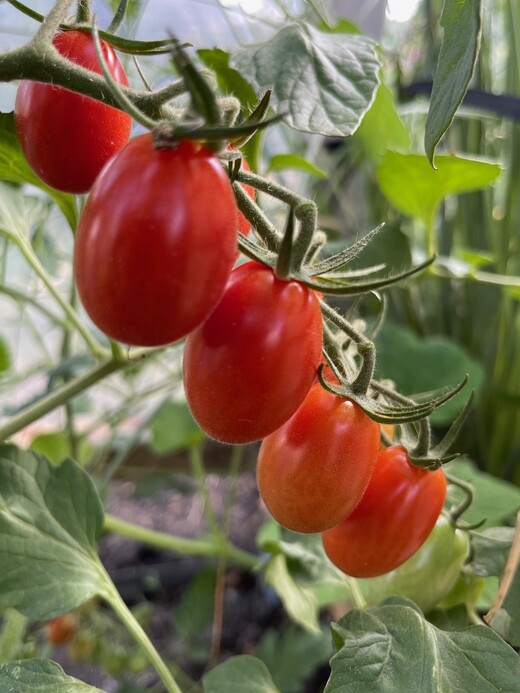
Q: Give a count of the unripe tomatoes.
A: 1